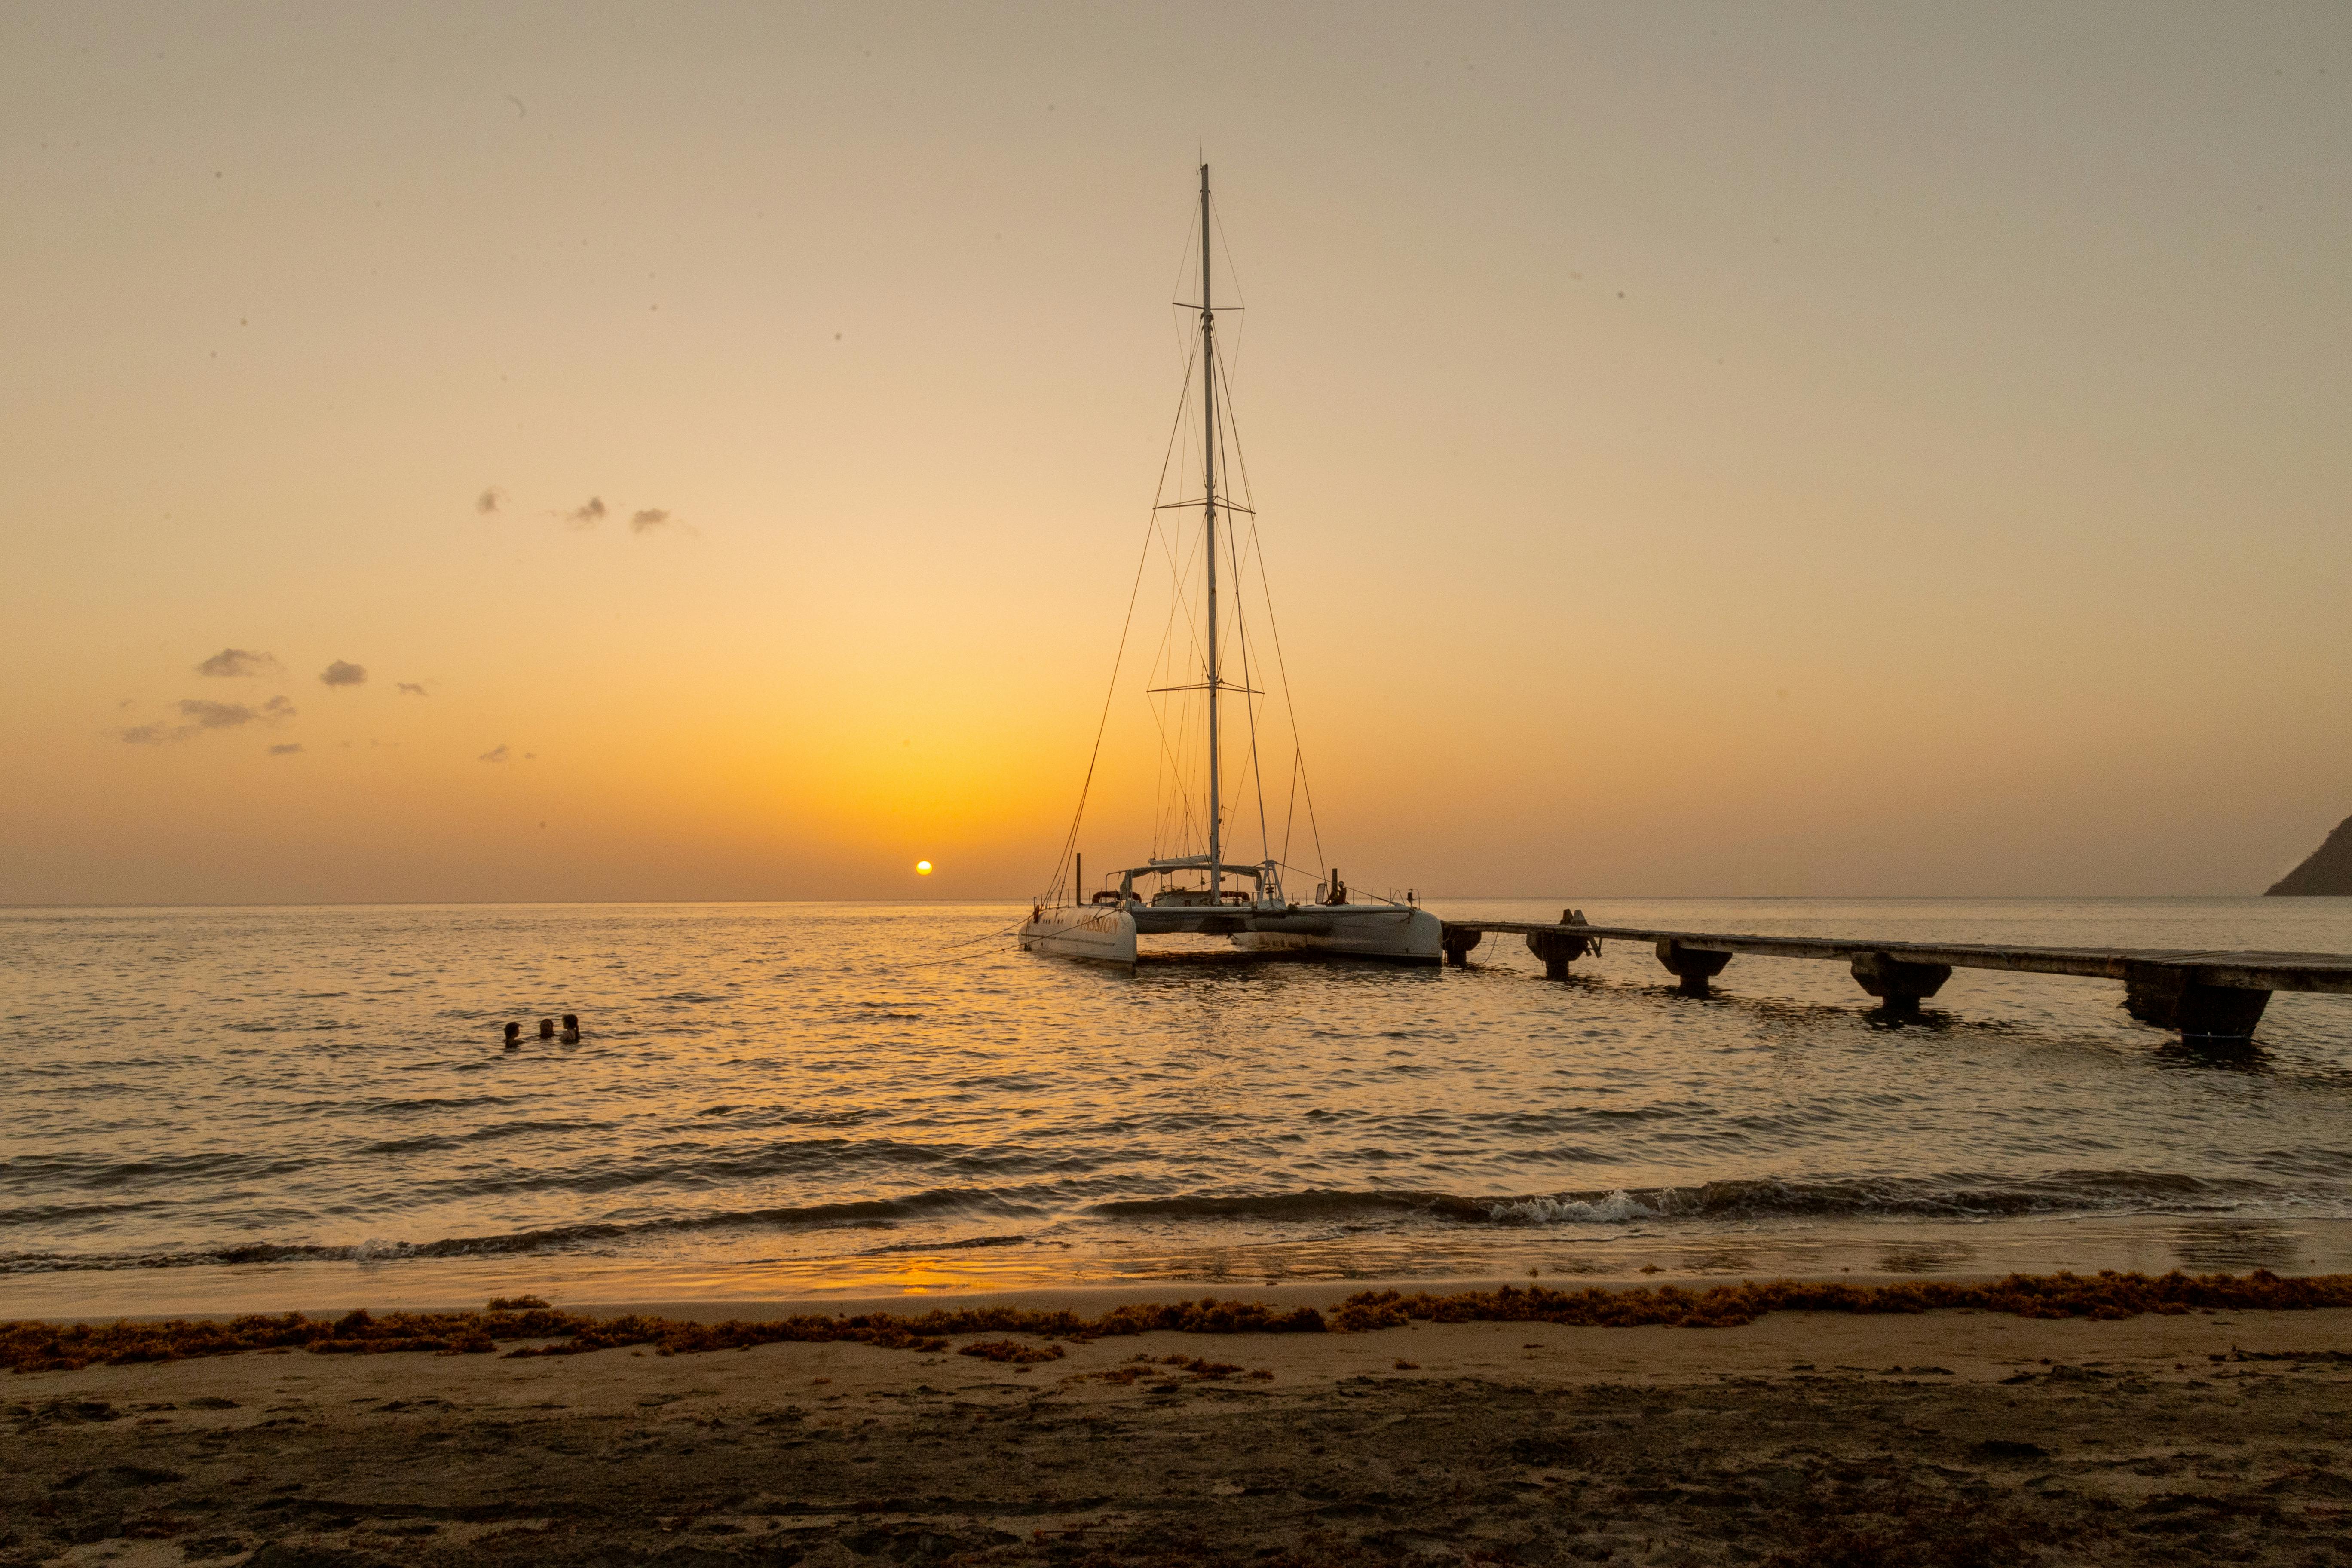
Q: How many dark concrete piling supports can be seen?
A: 5